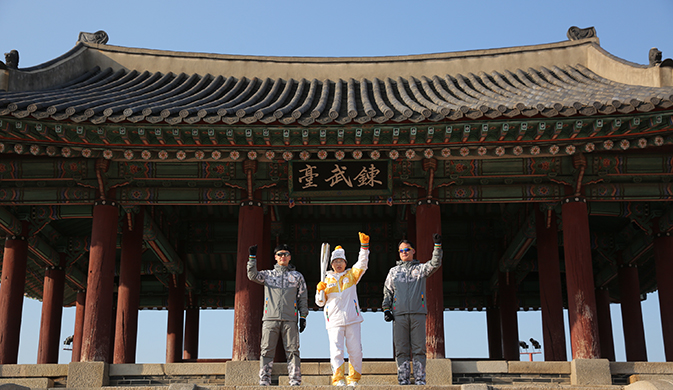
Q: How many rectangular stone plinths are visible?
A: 4